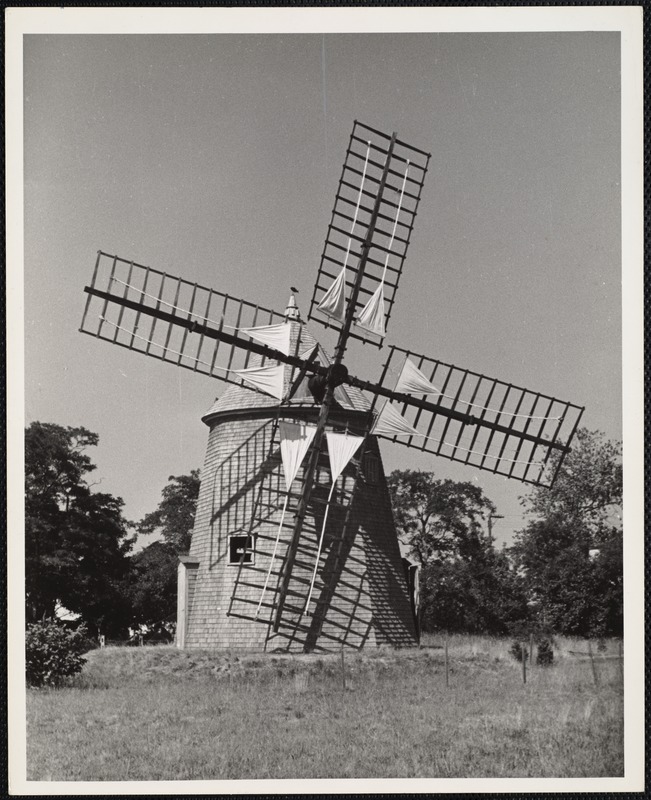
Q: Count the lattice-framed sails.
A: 4